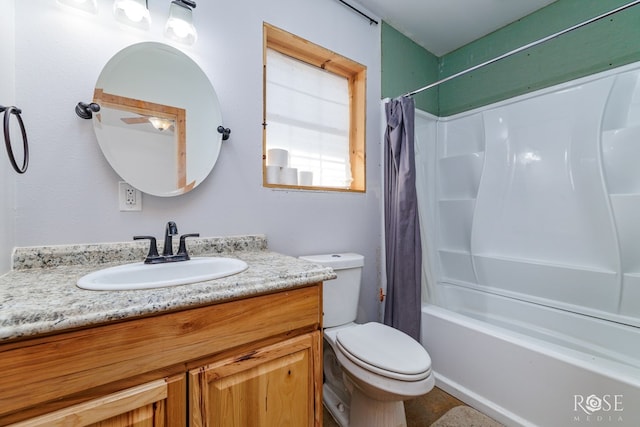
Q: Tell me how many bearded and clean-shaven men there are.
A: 0